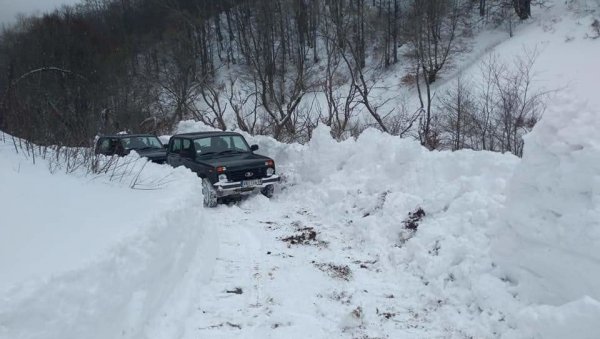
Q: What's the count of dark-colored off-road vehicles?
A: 2